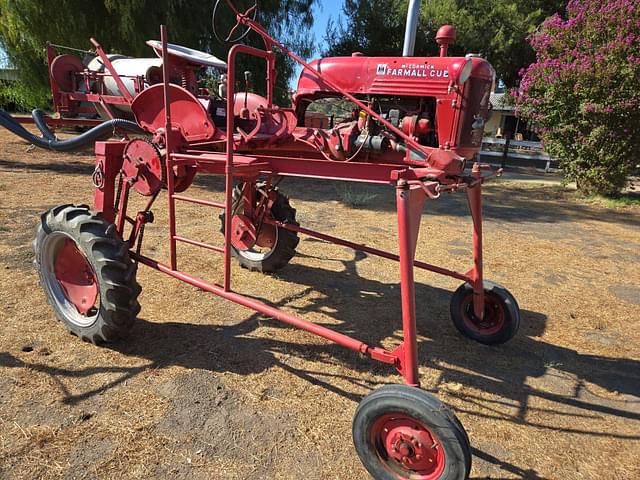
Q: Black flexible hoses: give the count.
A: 2